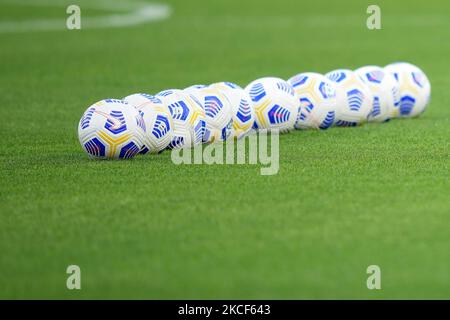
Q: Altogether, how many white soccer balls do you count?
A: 10